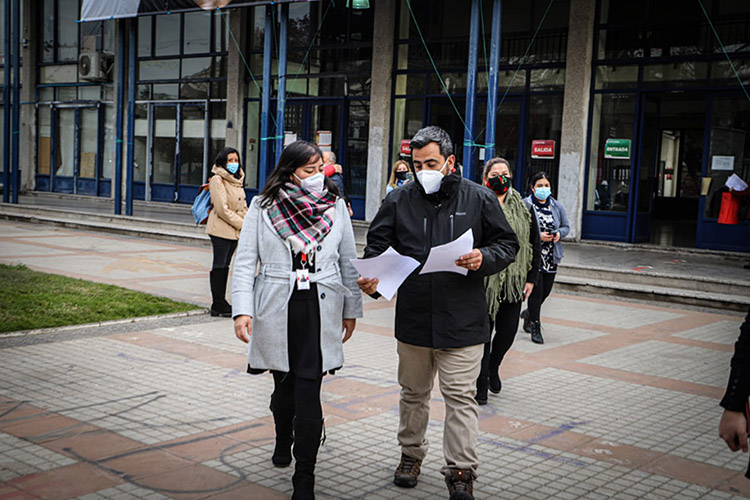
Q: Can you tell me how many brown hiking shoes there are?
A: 2